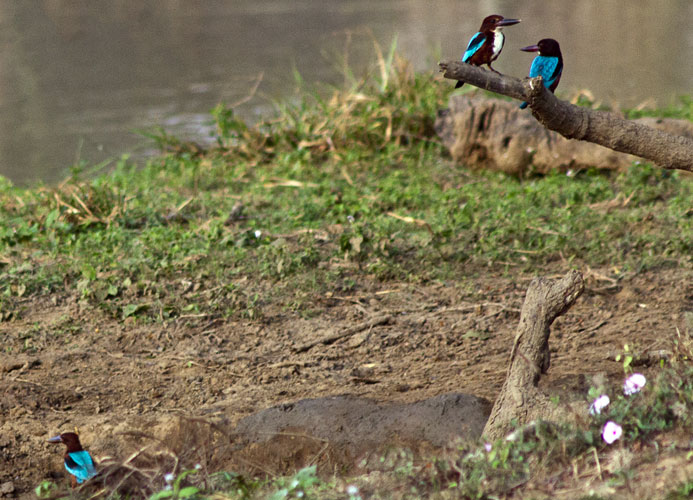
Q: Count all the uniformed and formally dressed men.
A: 0